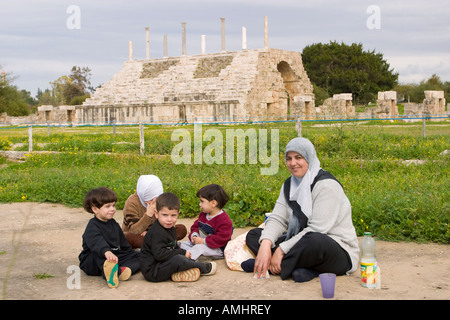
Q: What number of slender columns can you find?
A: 8